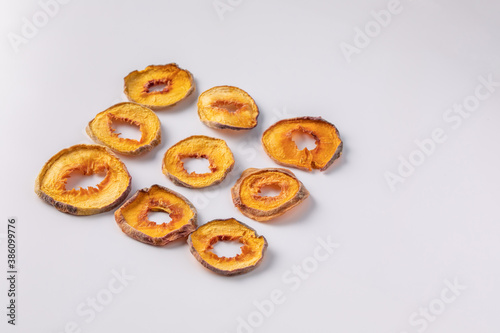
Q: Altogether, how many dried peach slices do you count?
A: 9